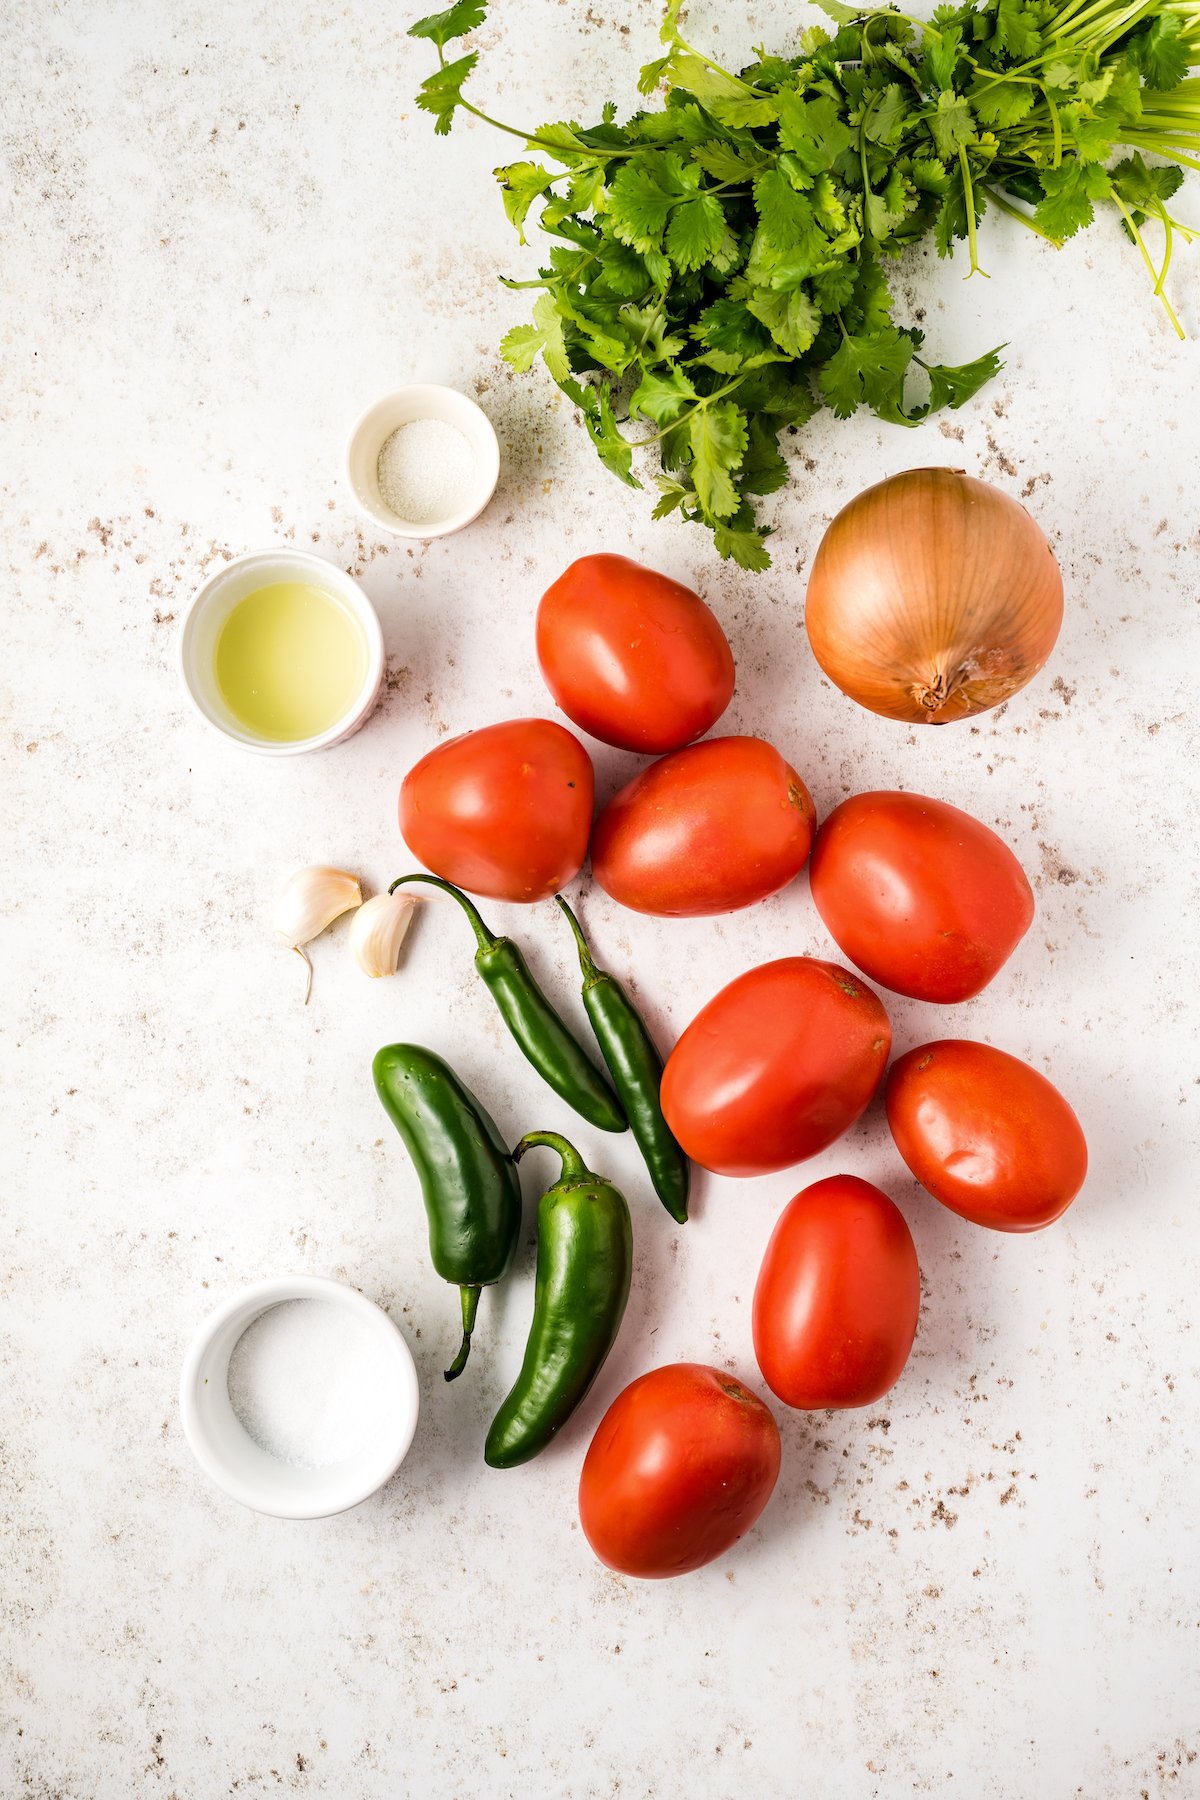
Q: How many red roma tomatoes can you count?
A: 8